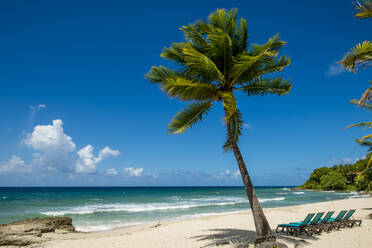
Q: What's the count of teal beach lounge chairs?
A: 5